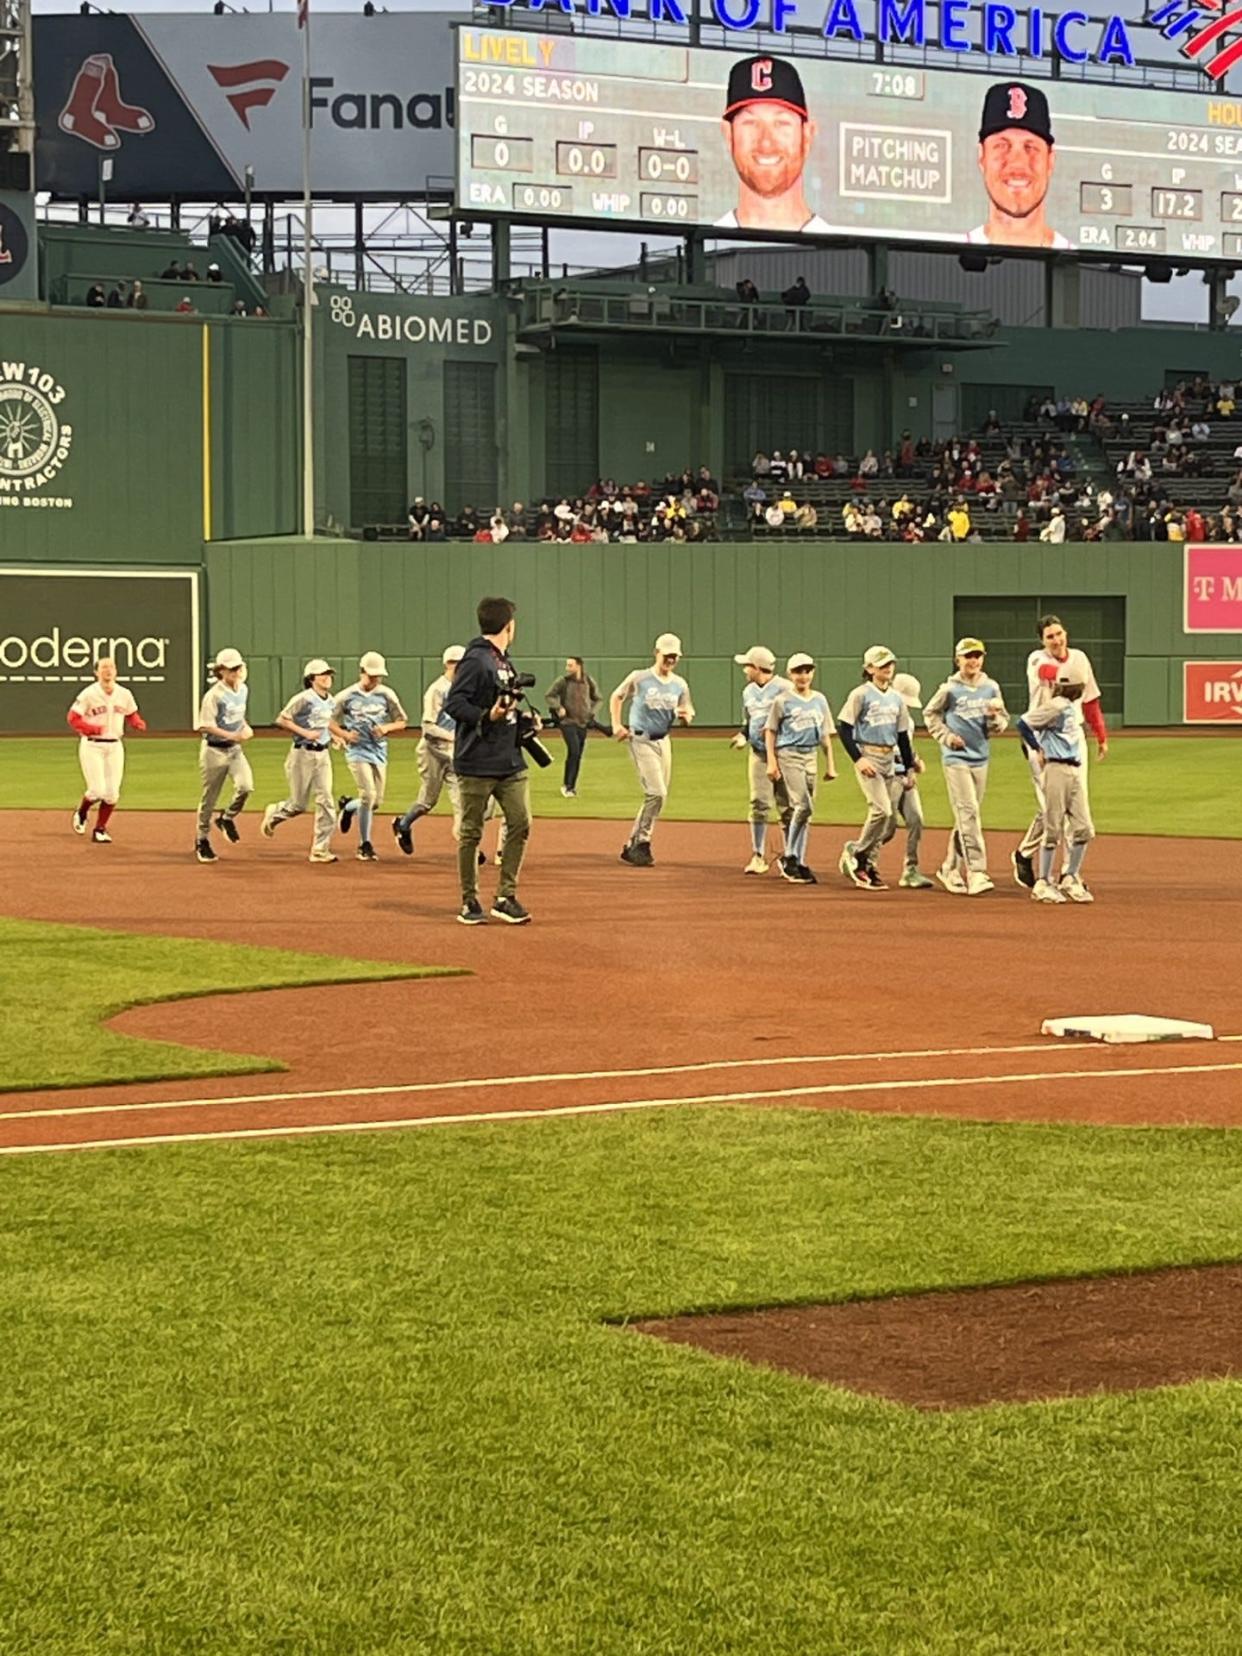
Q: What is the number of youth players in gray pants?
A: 11